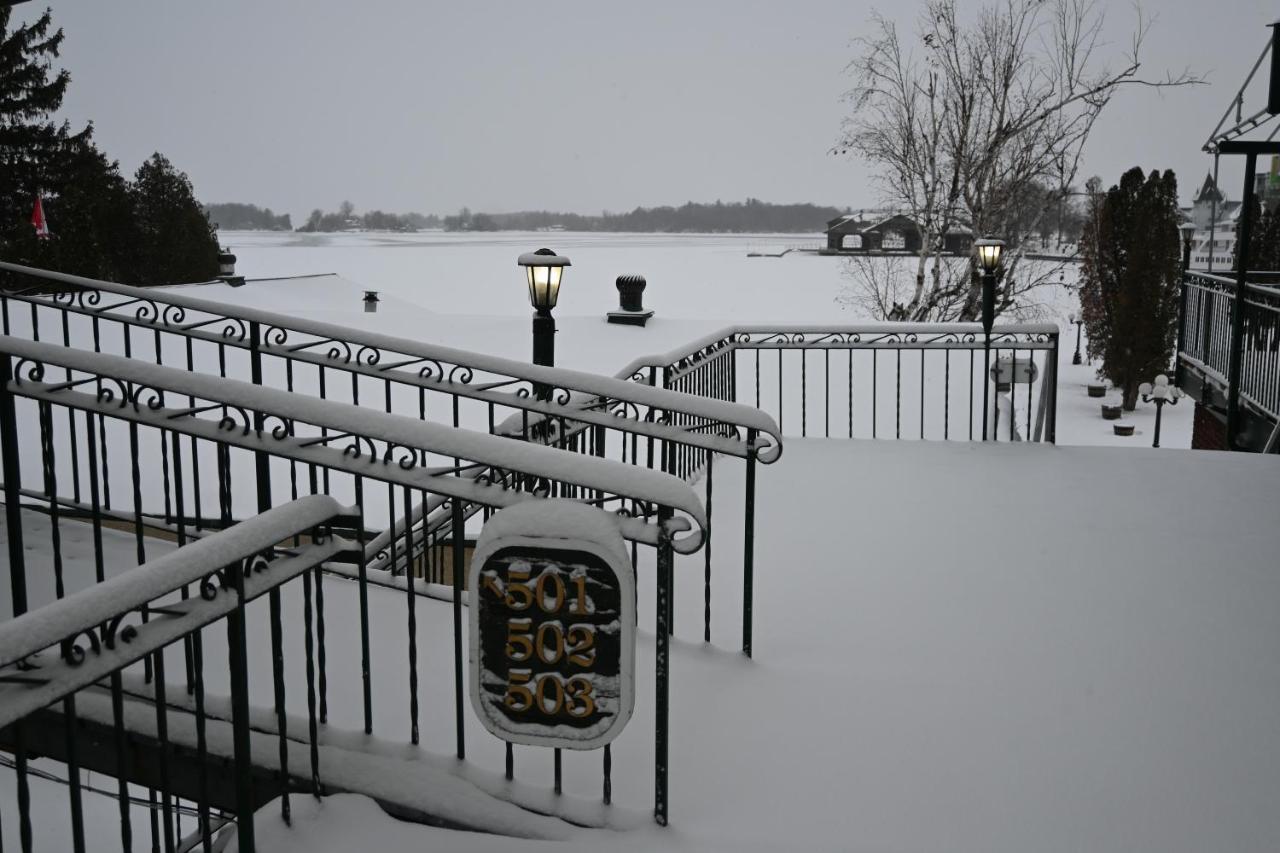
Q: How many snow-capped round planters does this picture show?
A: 3